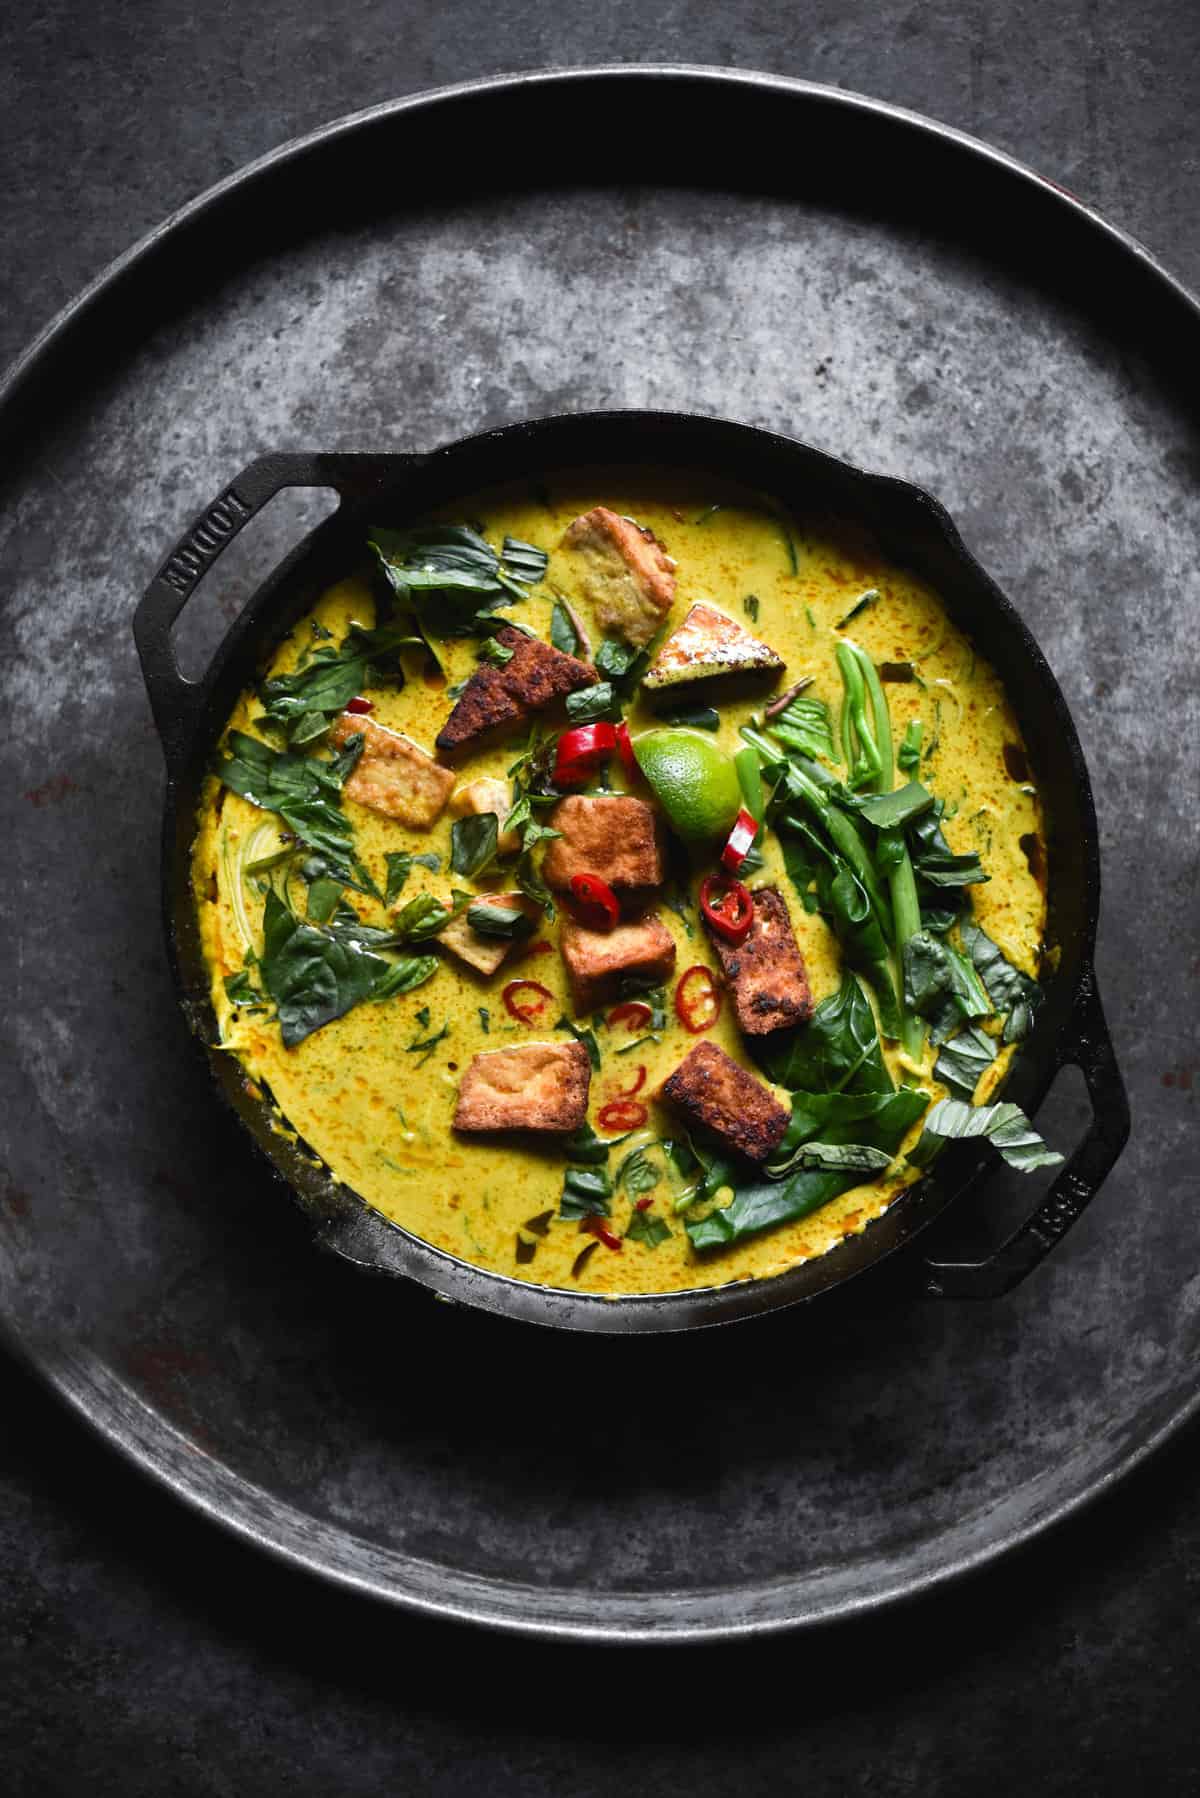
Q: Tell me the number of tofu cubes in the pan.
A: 11